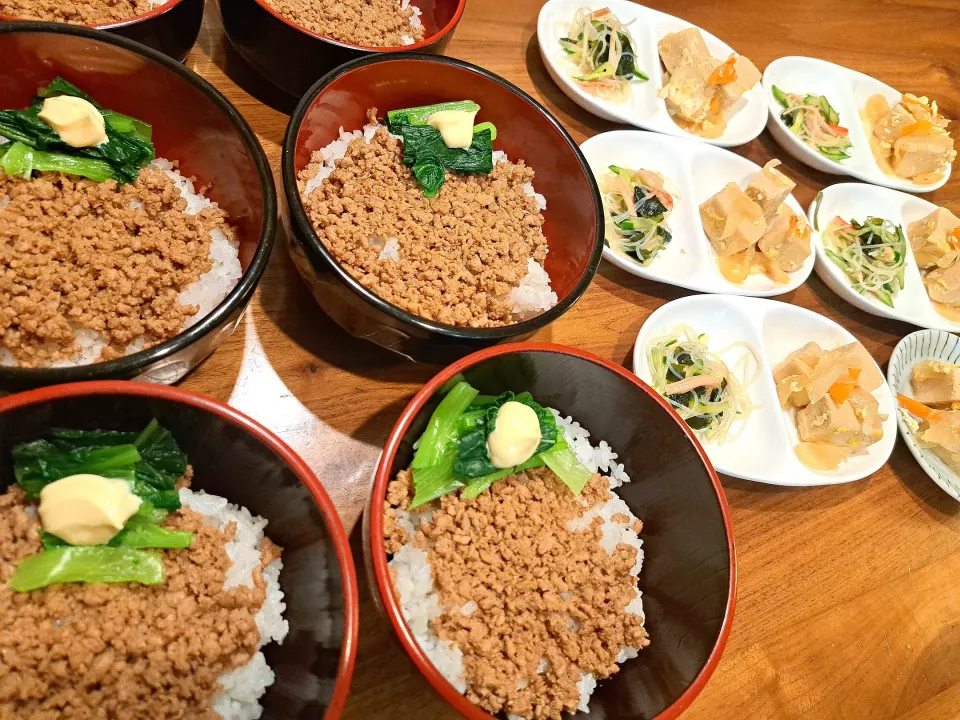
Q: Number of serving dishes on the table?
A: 12